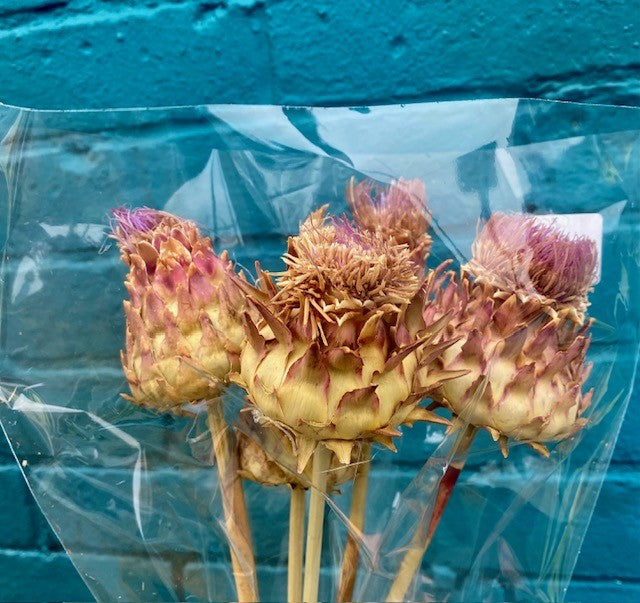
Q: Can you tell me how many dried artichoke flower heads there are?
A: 5